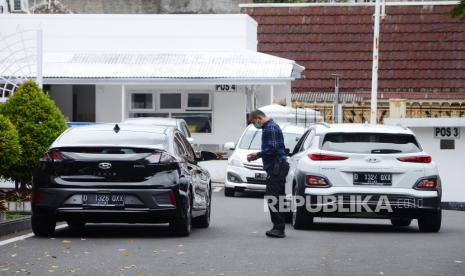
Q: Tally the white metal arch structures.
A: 1